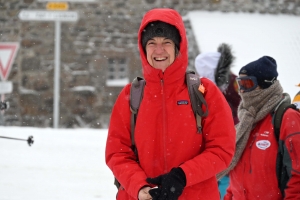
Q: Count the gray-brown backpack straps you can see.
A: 2